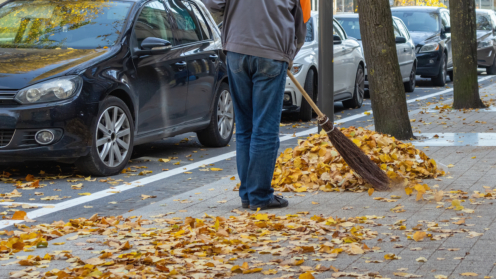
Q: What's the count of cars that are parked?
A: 5